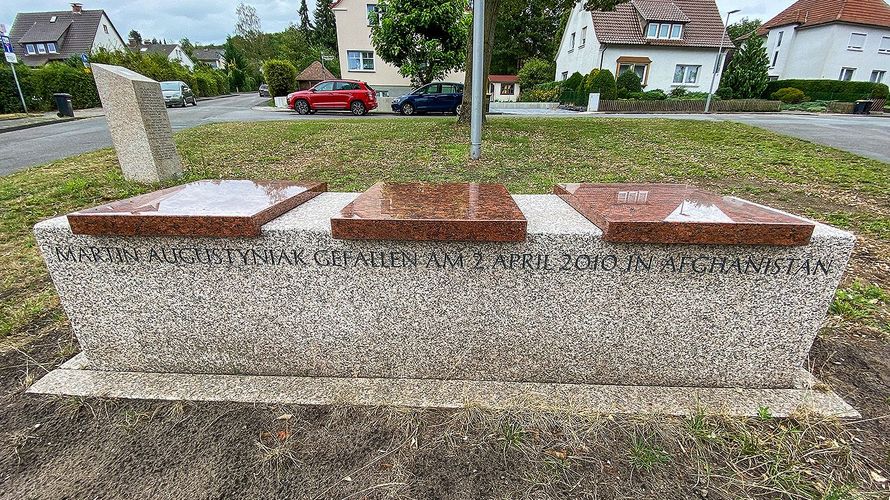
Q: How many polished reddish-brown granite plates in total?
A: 3